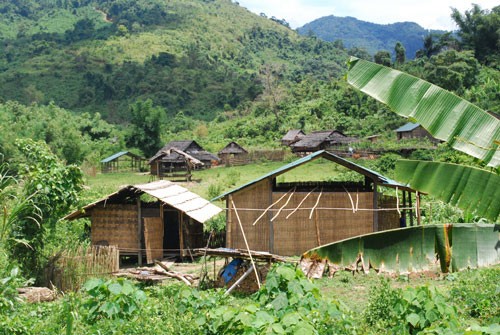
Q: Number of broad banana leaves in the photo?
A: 3